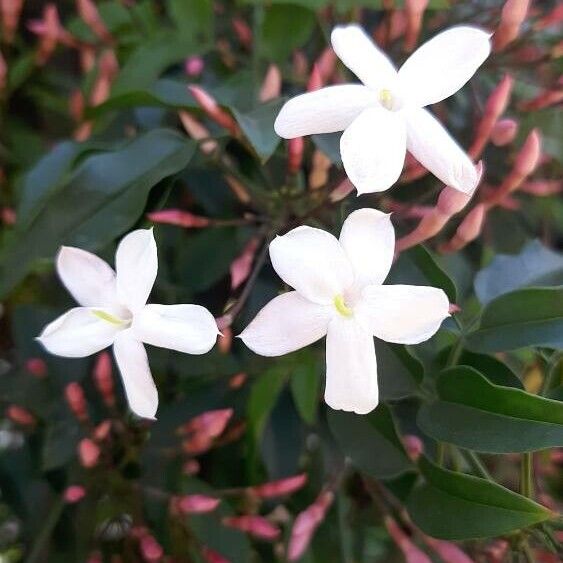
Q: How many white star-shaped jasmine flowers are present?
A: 3